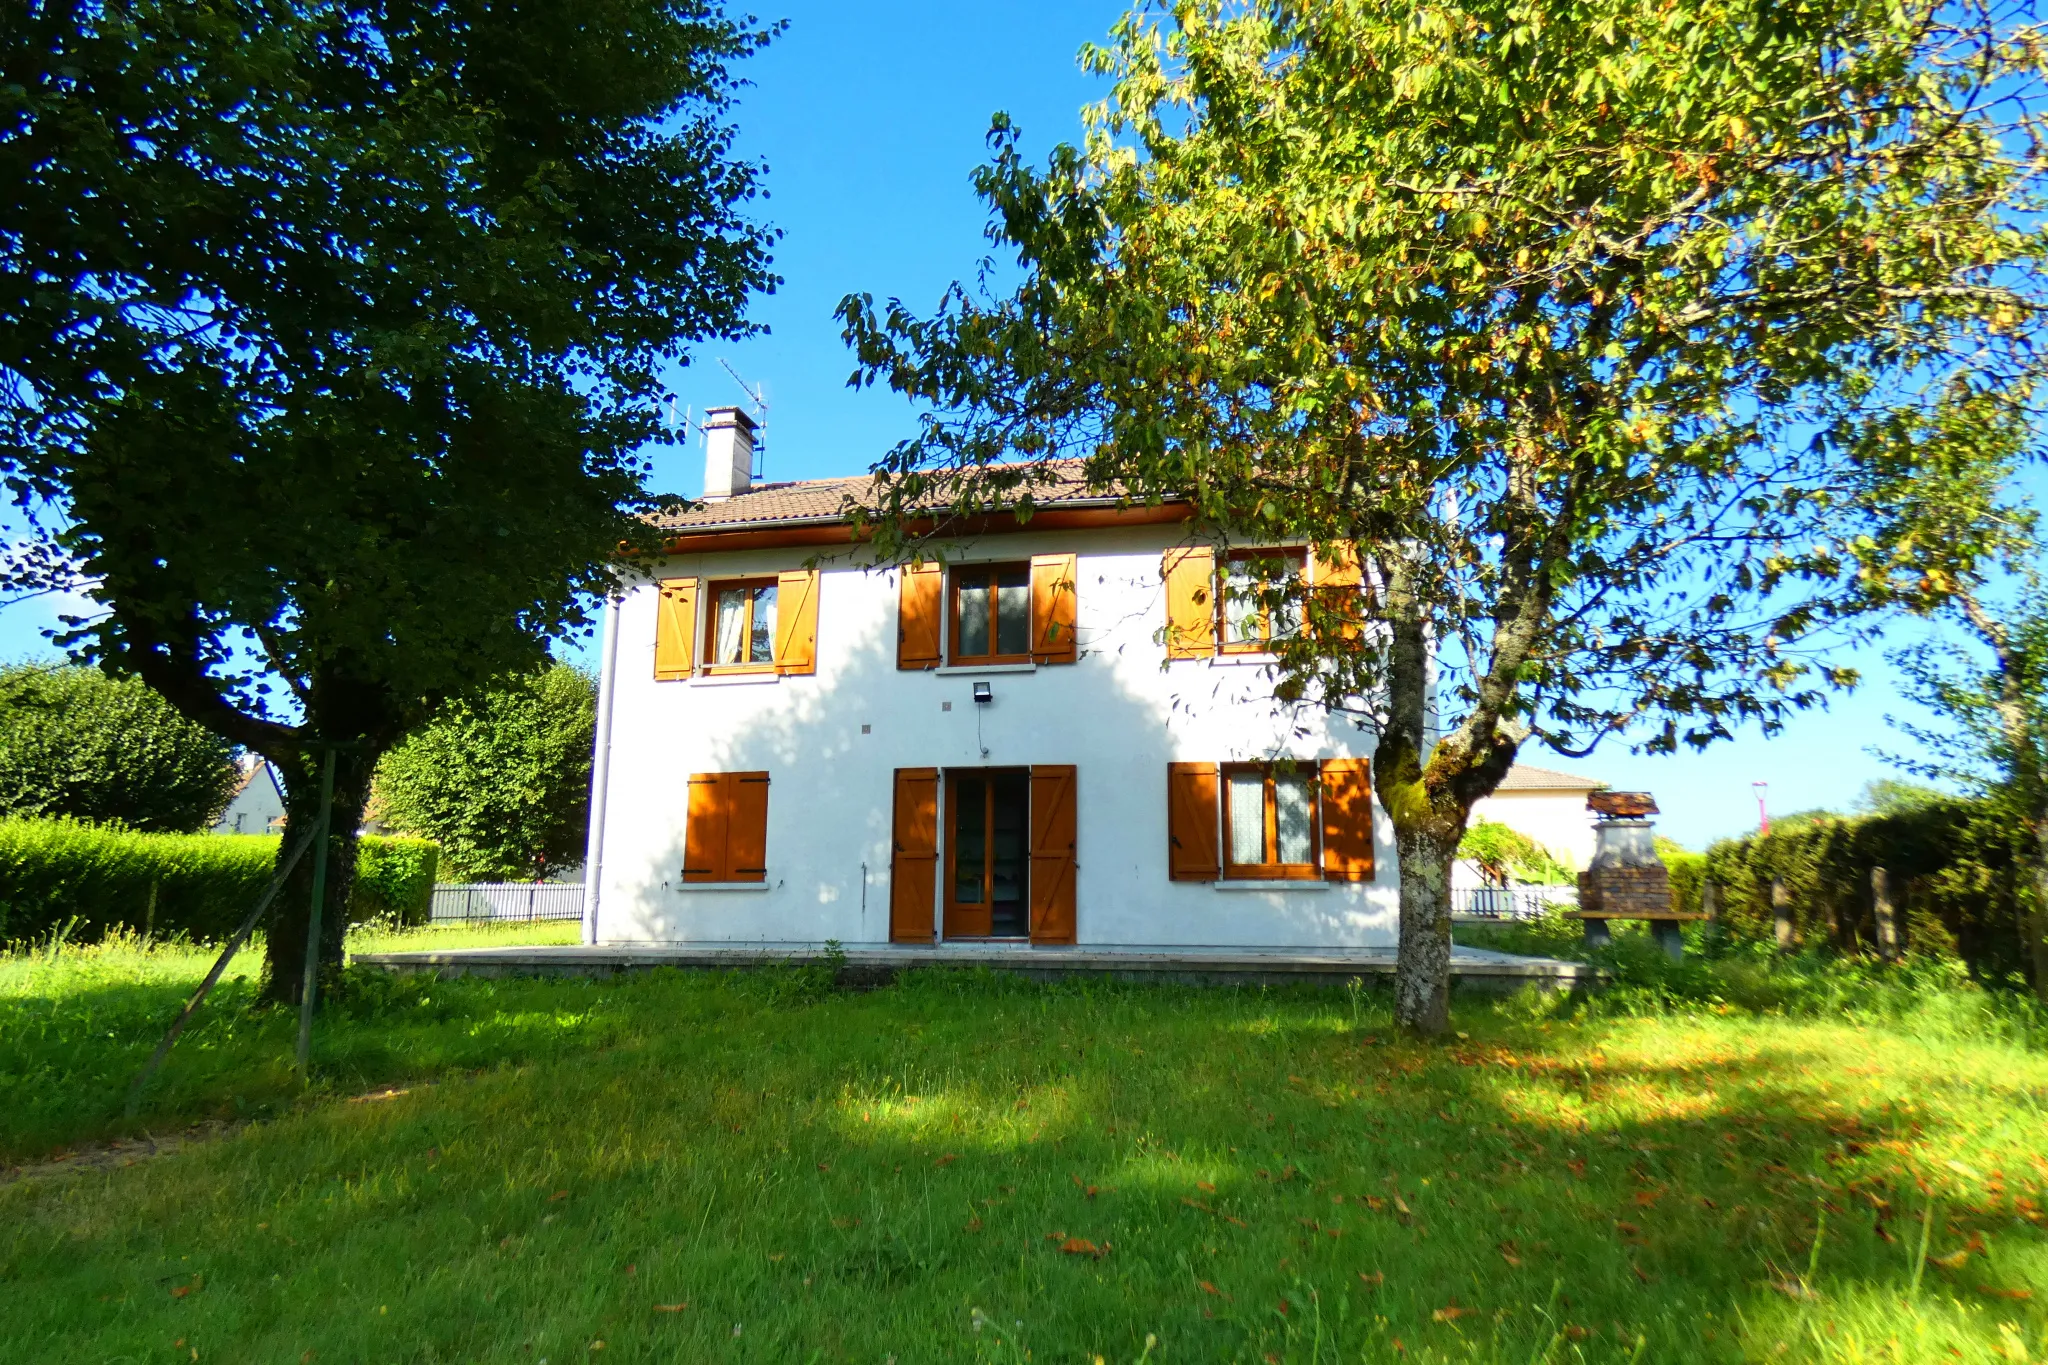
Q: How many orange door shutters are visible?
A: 2